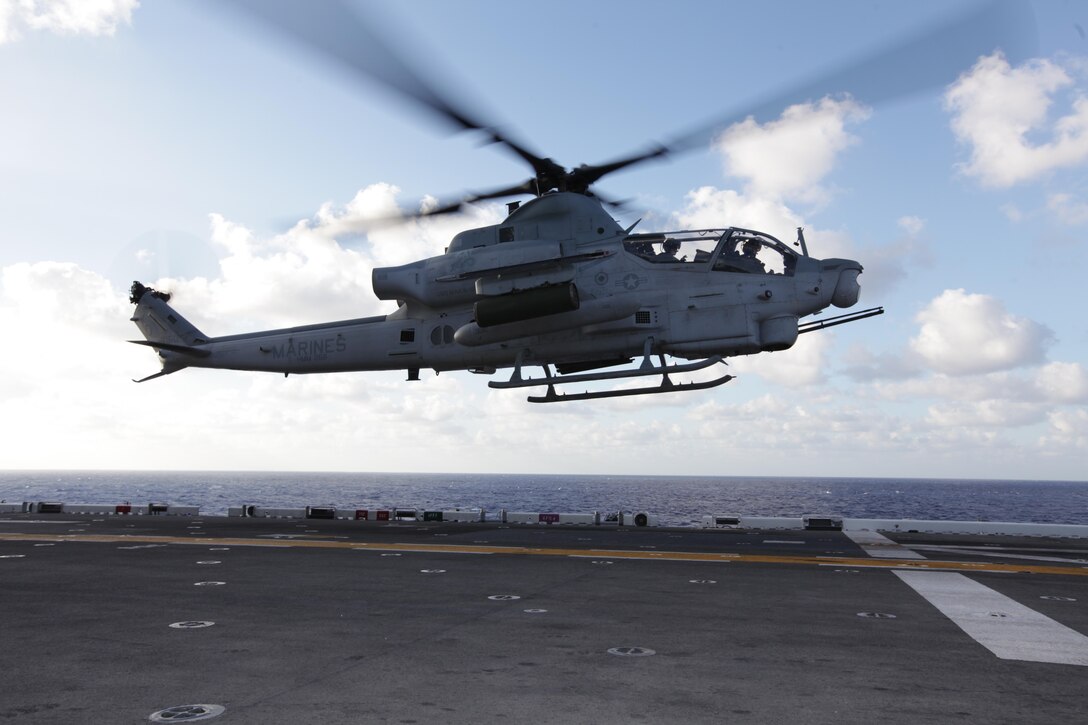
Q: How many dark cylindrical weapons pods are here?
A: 1